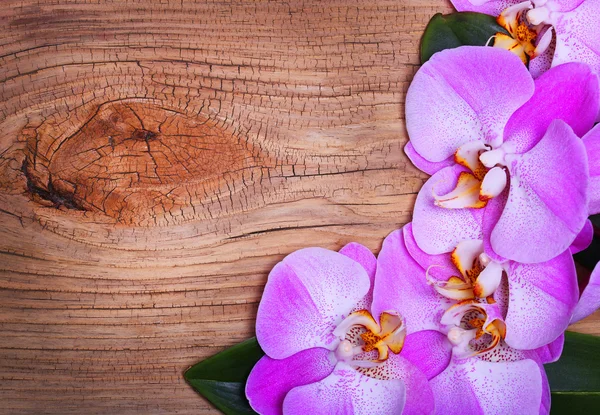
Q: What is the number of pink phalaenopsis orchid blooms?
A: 5